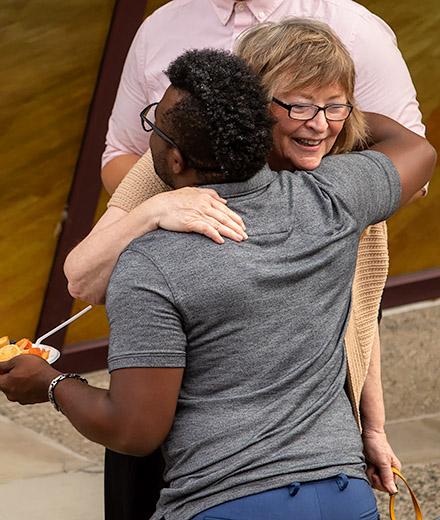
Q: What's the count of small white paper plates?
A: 1